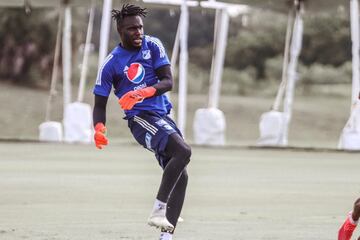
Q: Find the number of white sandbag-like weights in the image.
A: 5